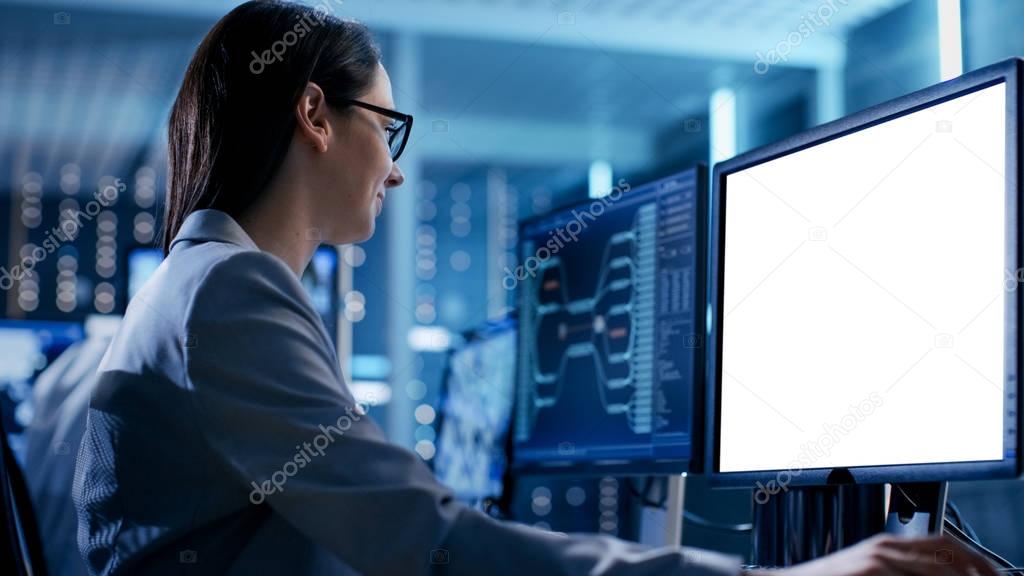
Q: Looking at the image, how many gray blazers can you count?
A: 1